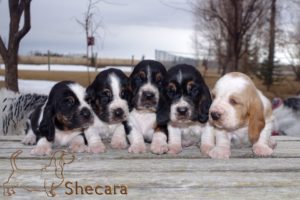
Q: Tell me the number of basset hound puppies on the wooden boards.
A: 5